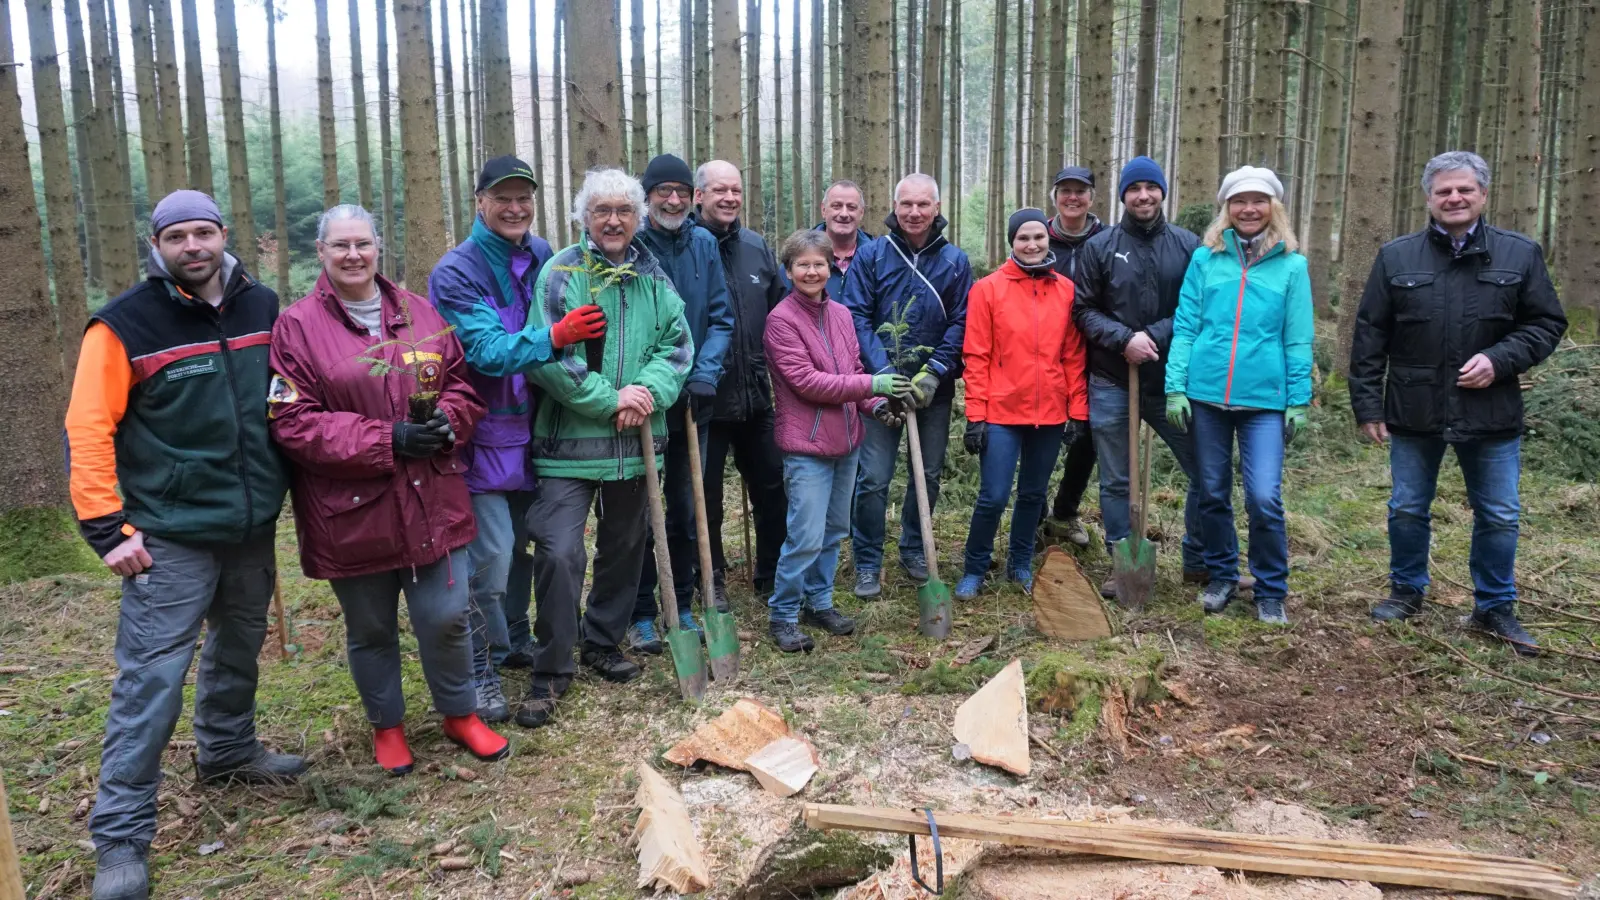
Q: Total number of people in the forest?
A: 14